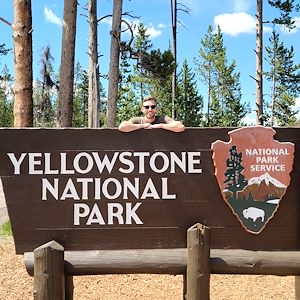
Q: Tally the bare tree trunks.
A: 6